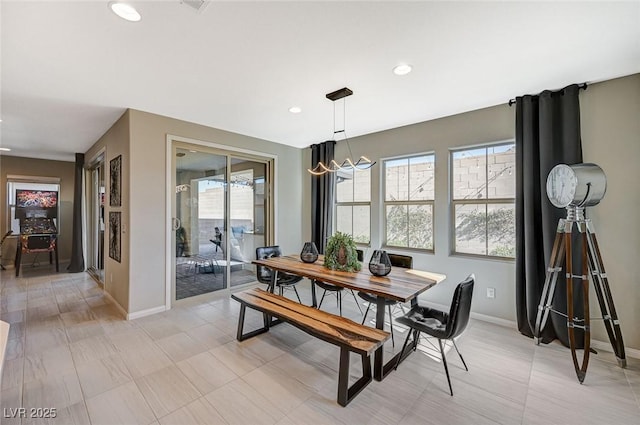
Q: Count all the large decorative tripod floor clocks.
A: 1